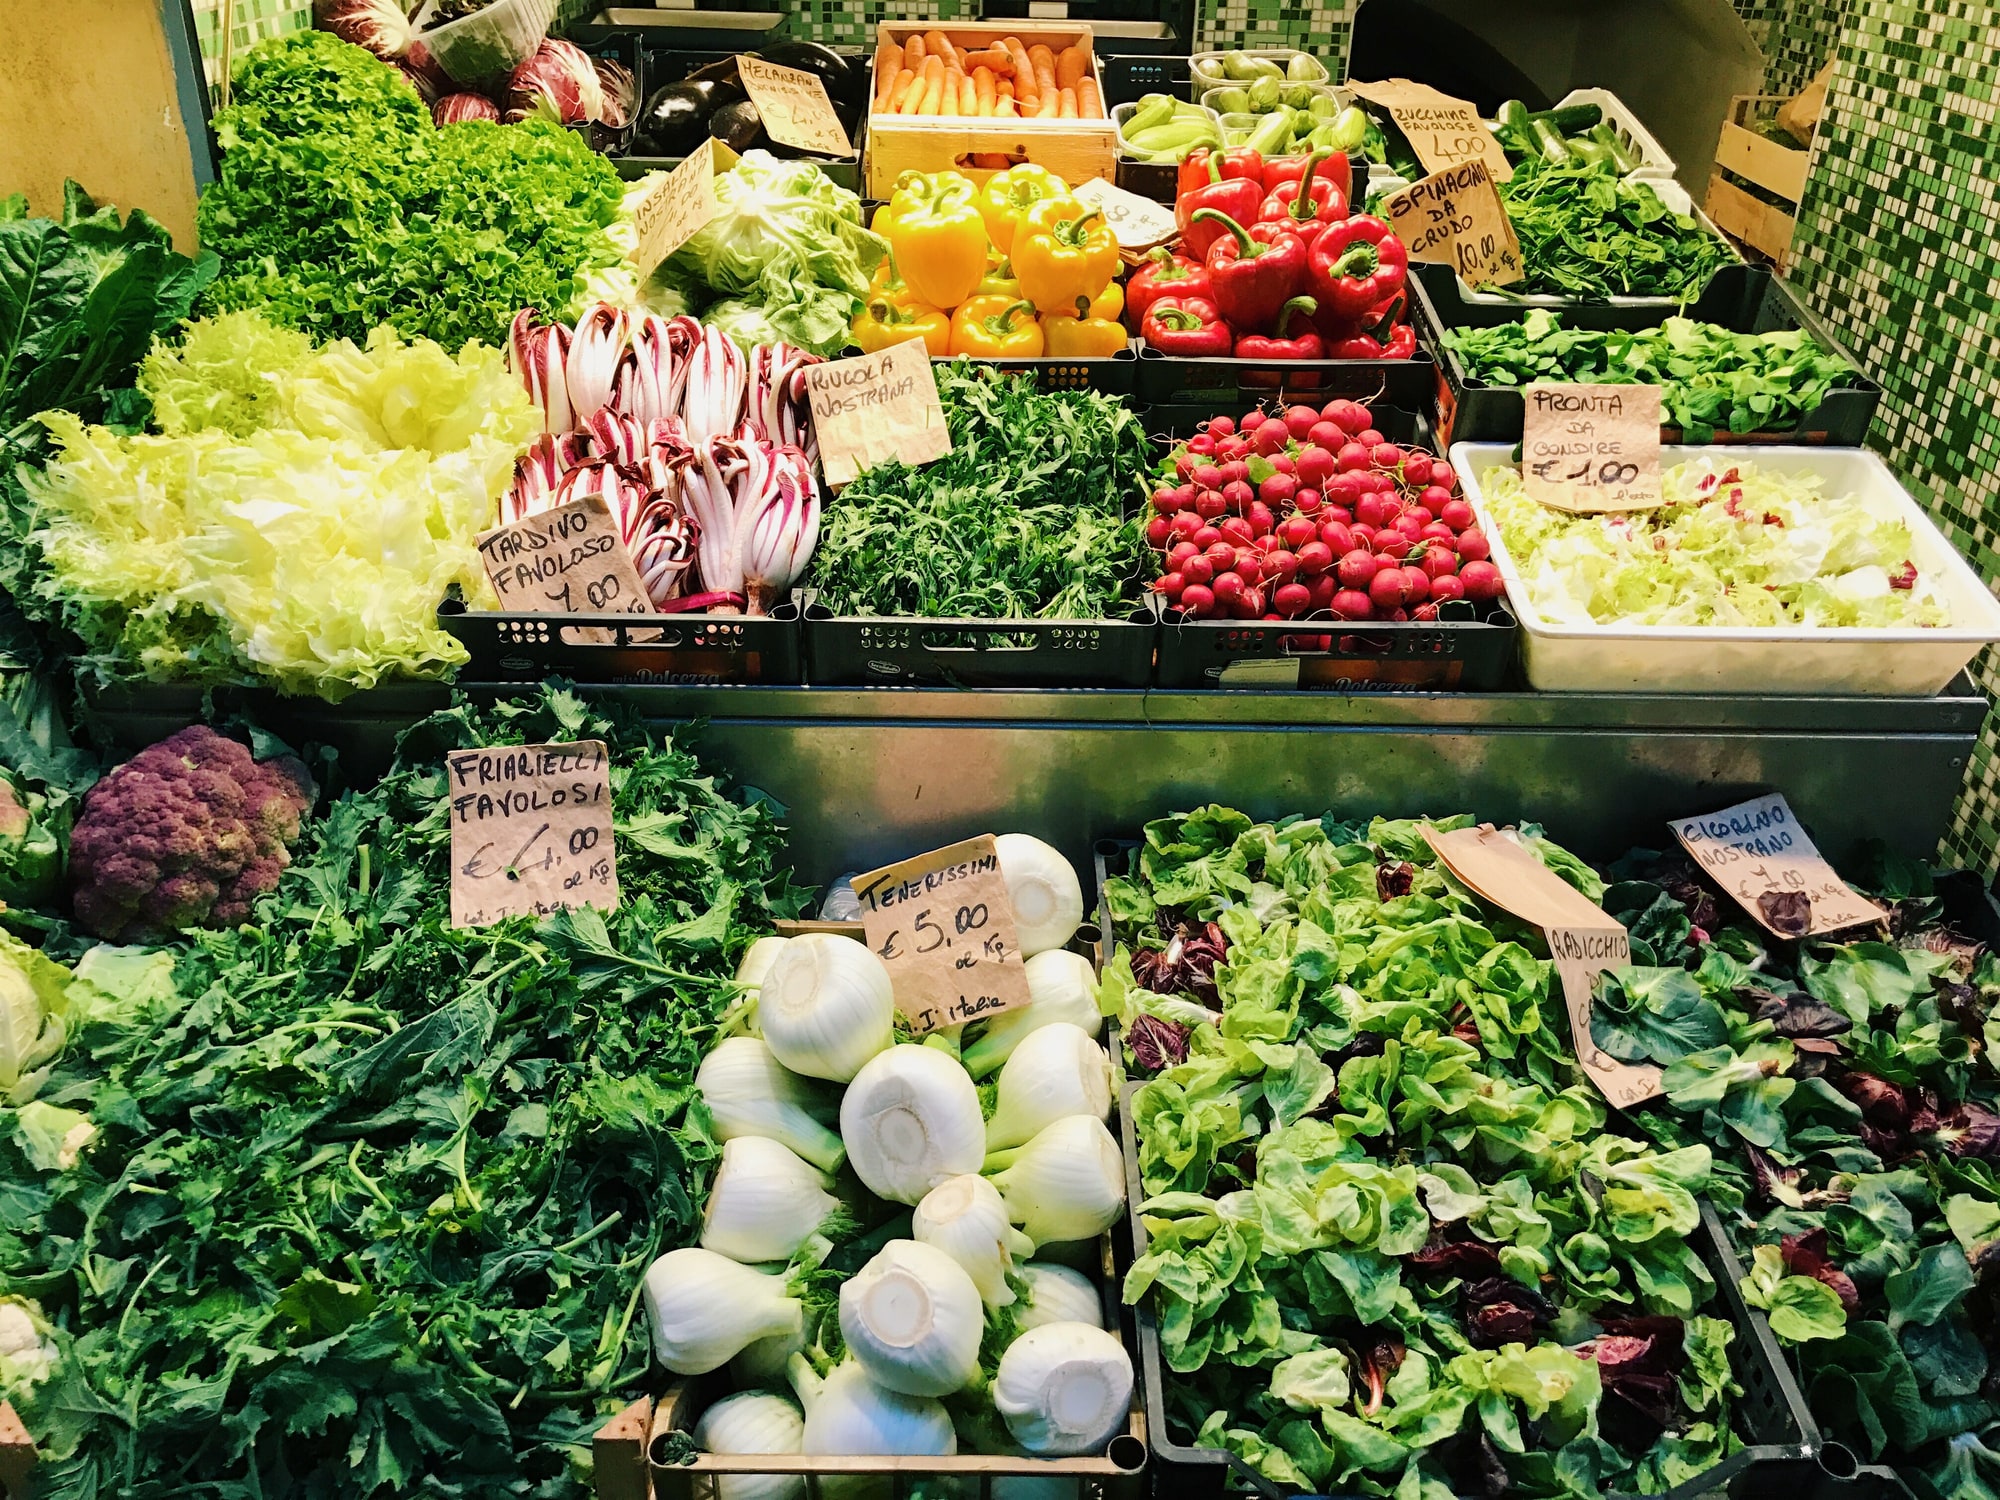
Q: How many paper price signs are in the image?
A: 12